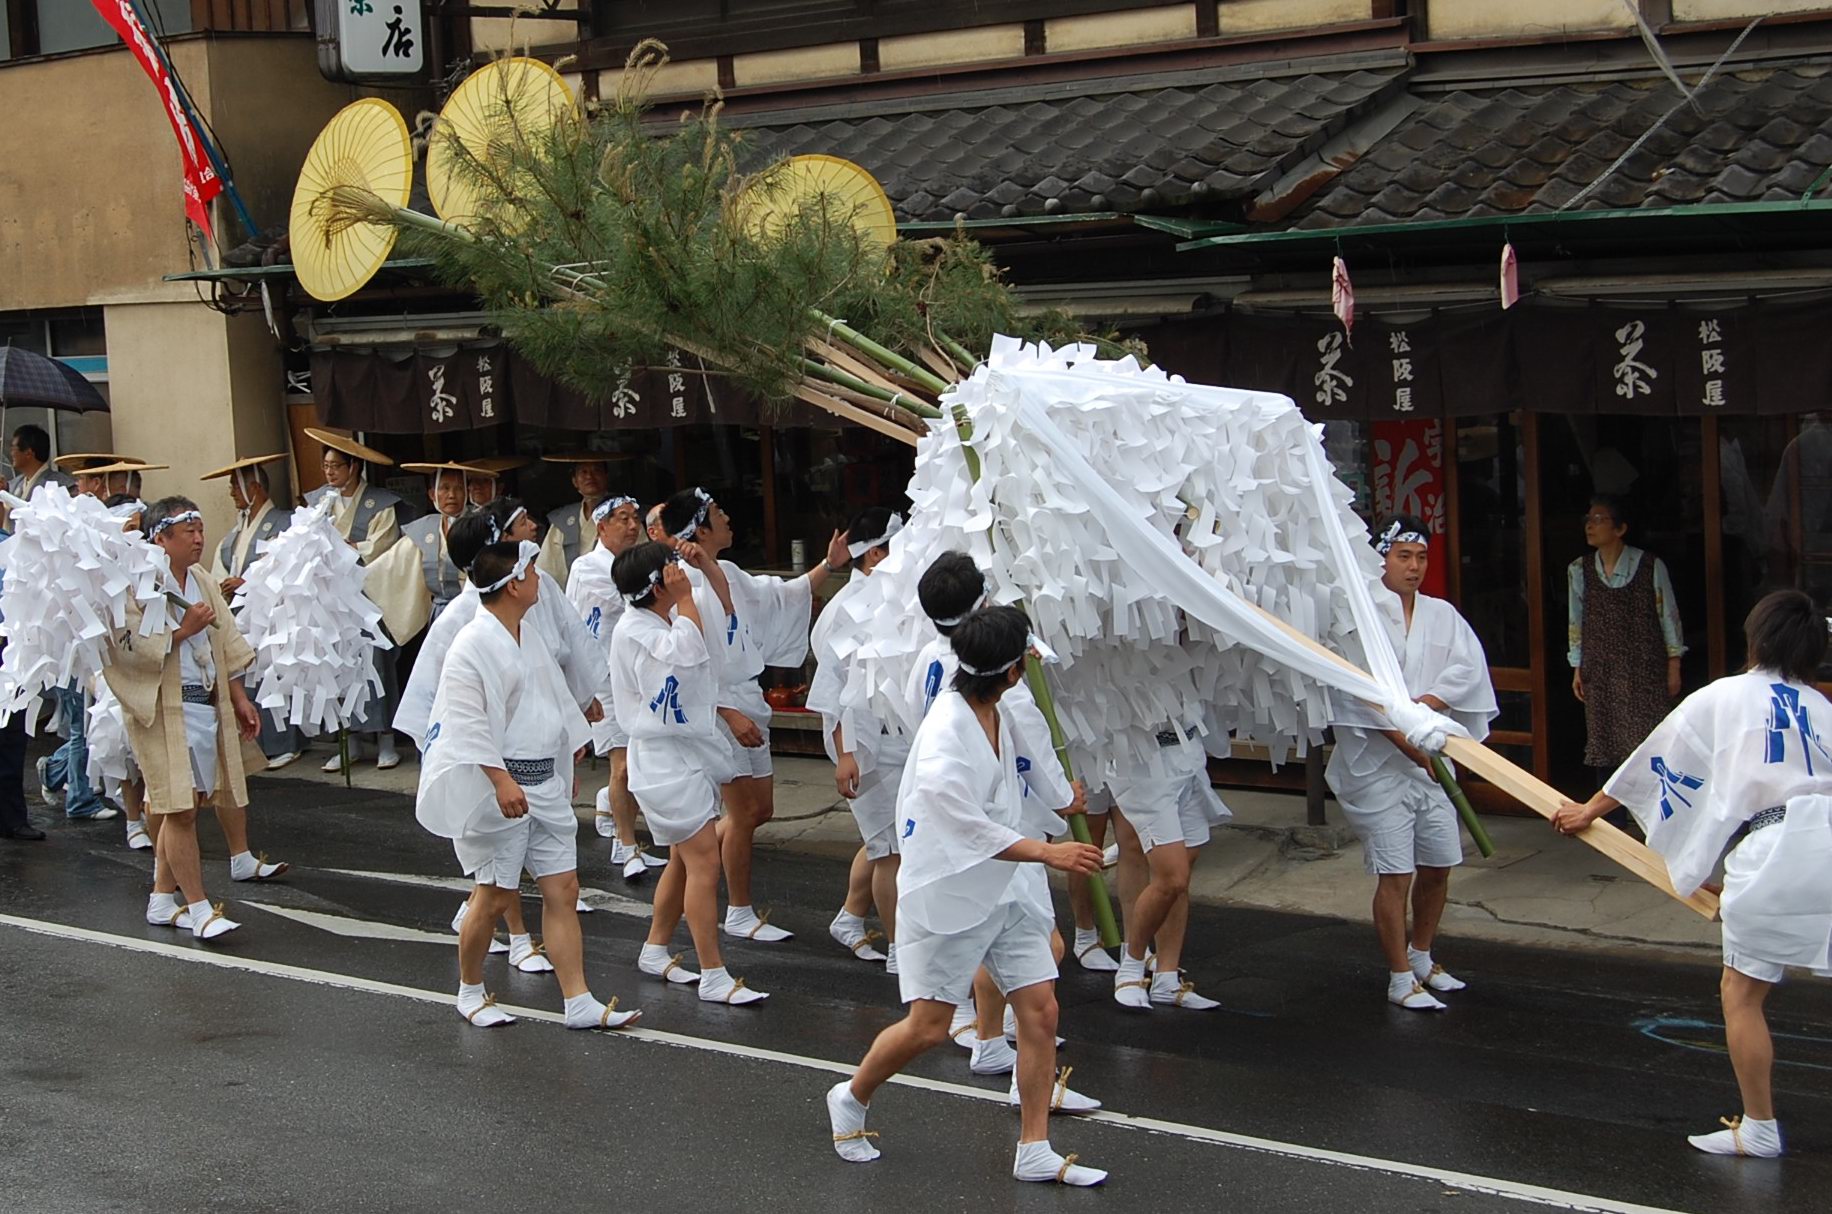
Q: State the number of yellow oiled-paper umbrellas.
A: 3